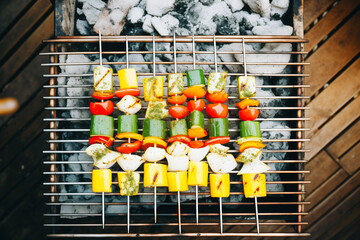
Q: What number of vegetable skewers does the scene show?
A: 7